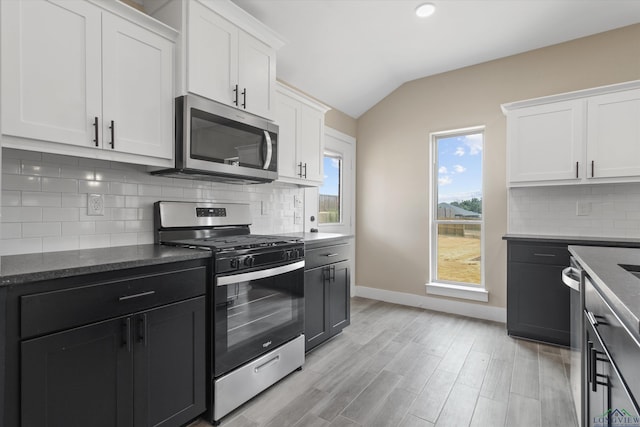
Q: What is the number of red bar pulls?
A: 0